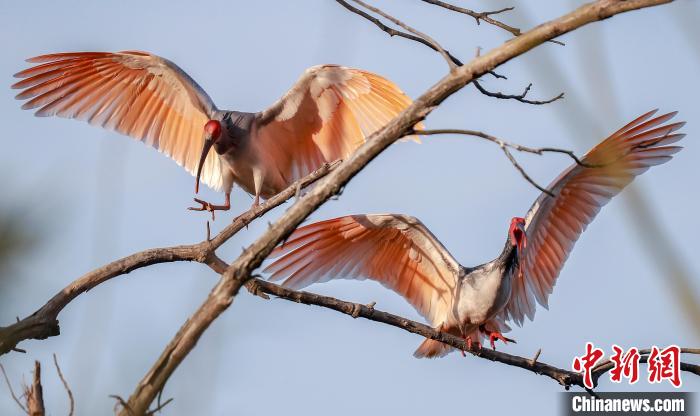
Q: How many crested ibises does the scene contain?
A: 2